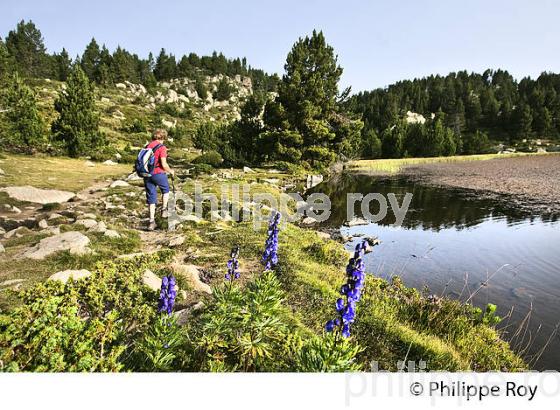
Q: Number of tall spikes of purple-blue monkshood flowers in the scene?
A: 4